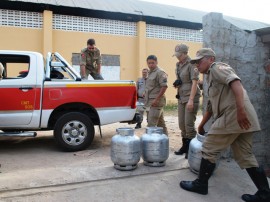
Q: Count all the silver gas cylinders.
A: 3